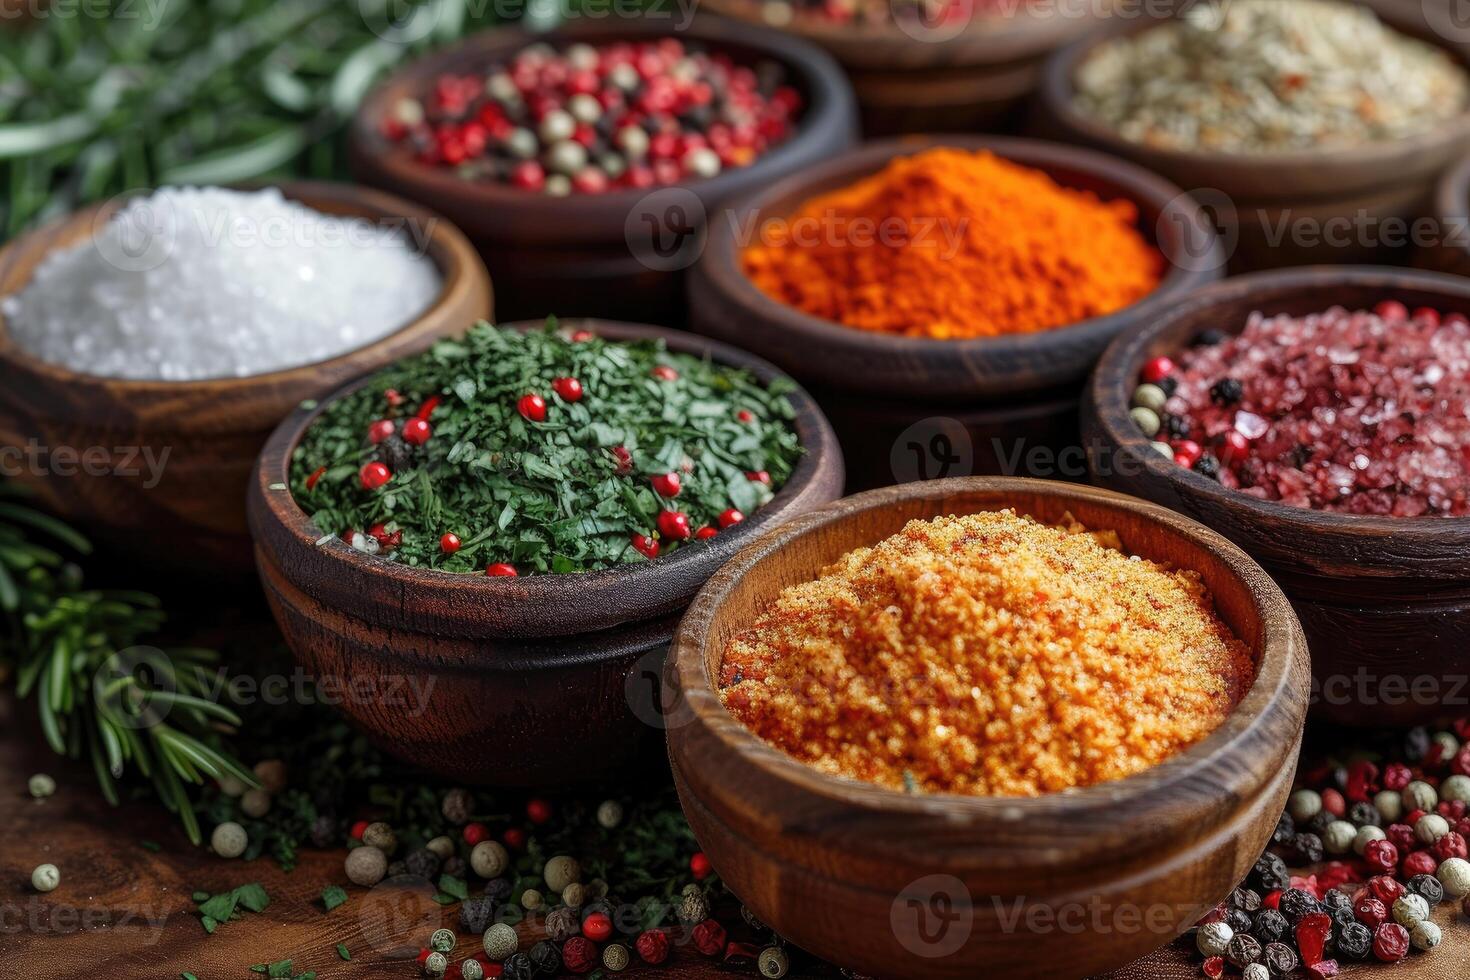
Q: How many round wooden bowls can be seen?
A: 9